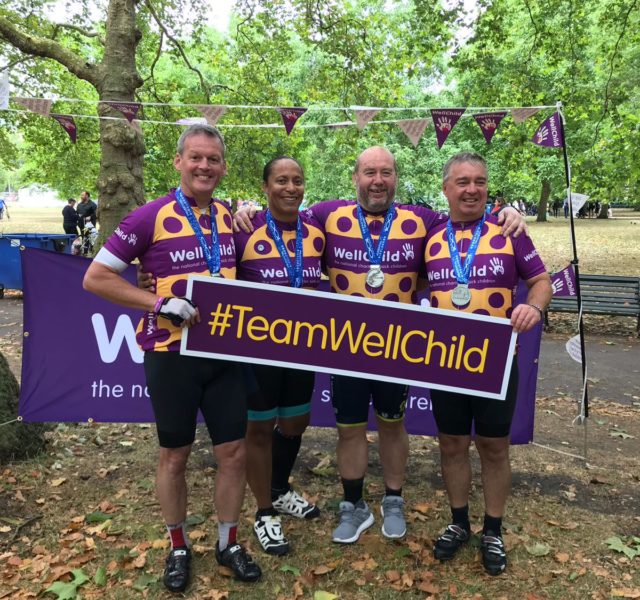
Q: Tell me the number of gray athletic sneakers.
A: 2